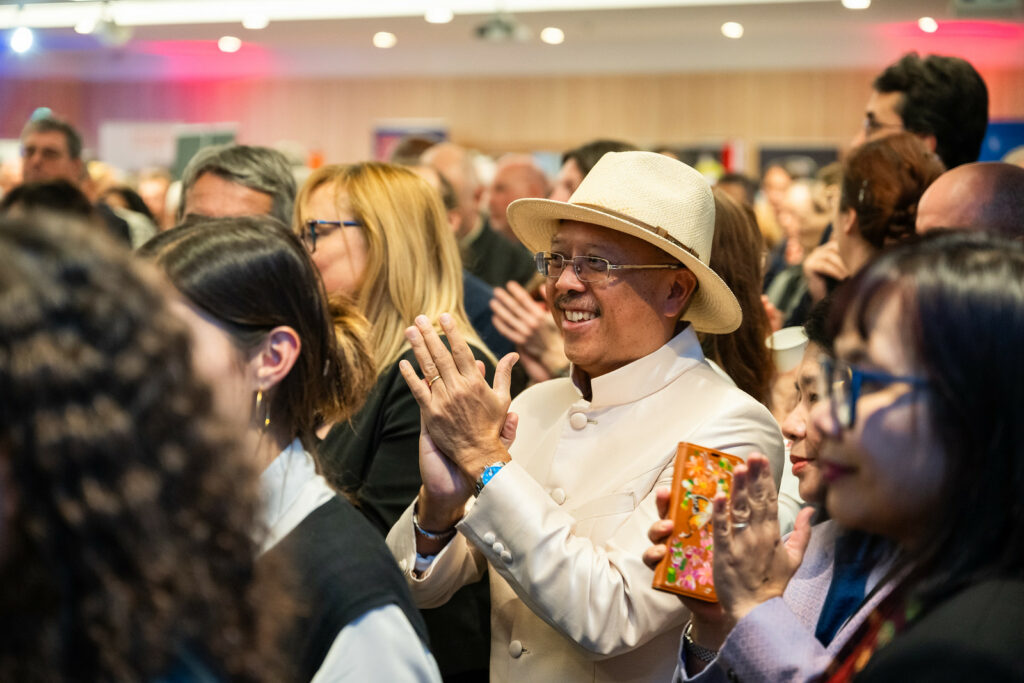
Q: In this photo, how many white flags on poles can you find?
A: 0